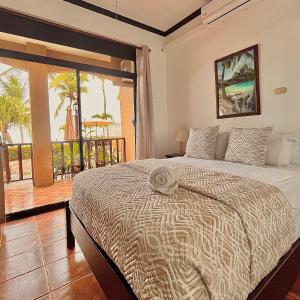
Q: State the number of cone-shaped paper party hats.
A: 0